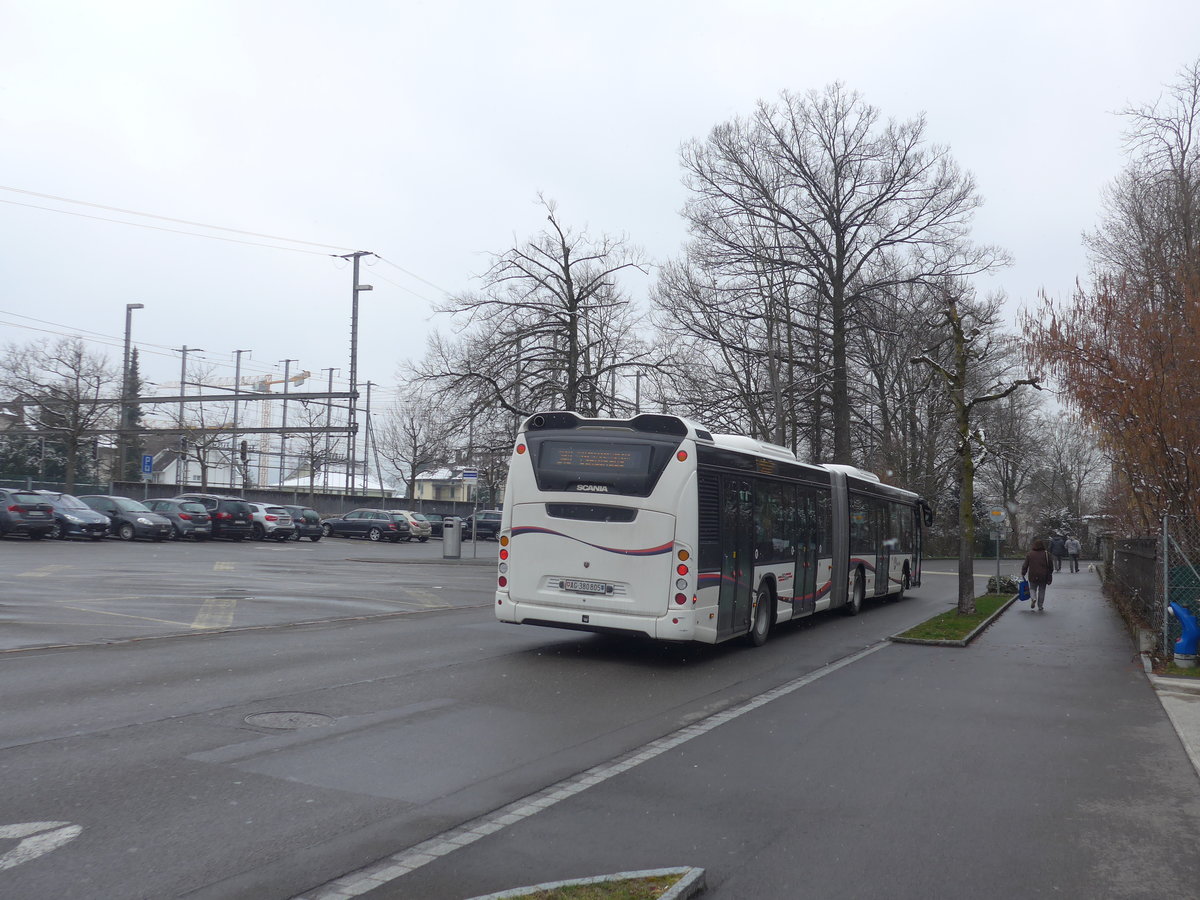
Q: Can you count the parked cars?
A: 11